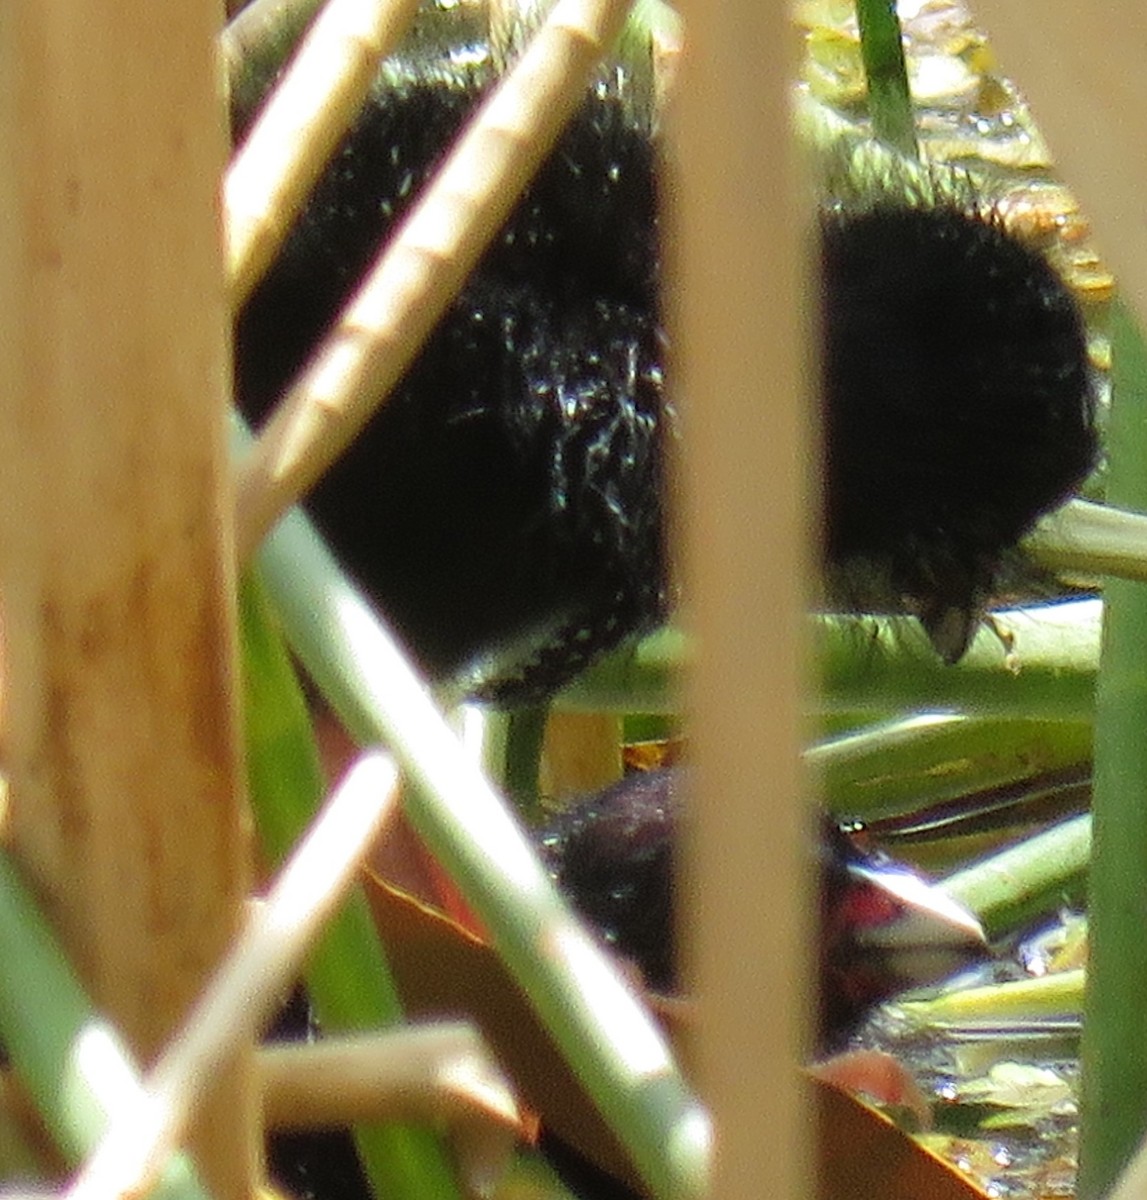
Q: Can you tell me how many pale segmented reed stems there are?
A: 2